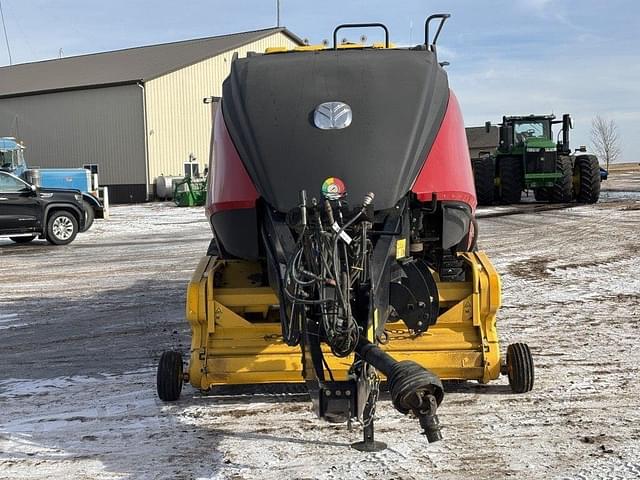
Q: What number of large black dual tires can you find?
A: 4